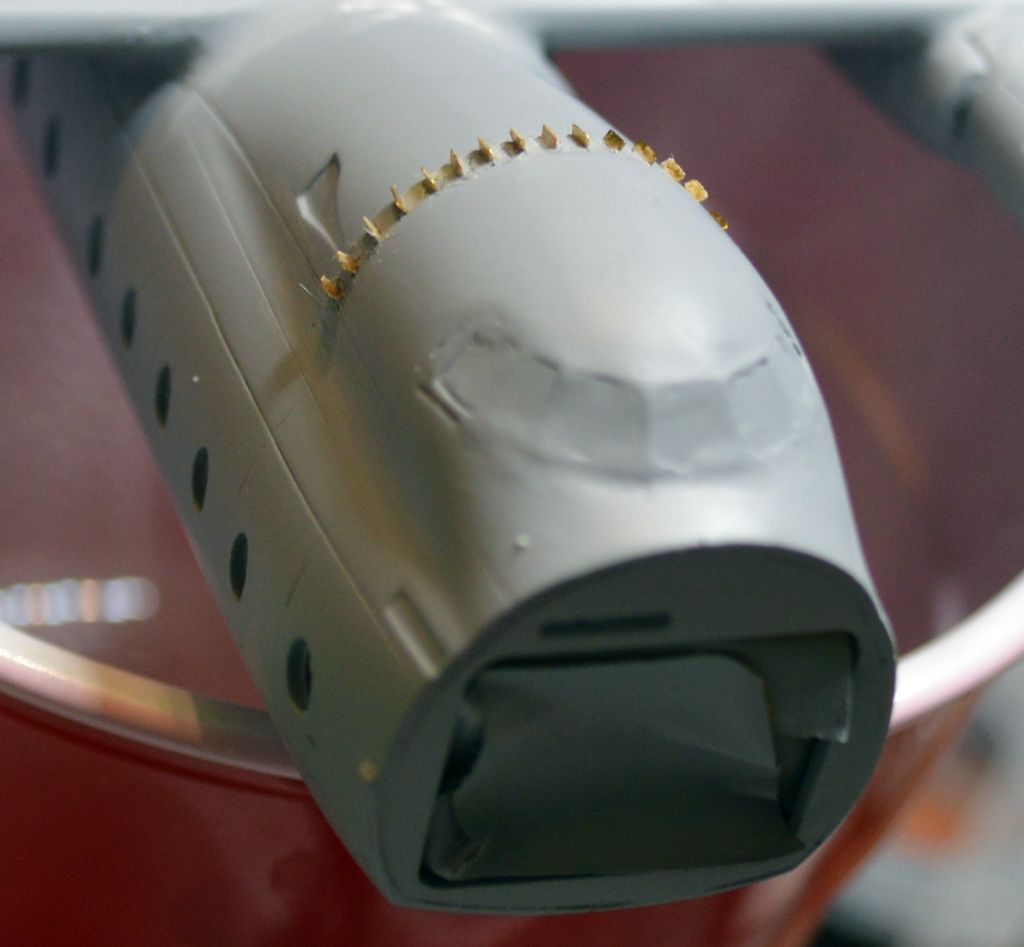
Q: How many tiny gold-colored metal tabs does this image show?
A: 15